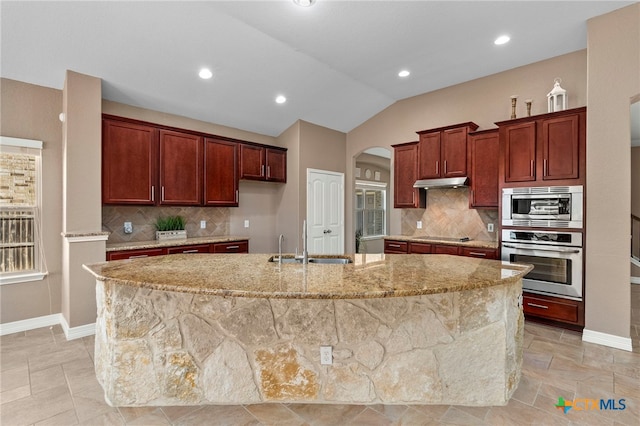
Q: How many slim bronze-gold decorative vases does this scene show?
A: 2